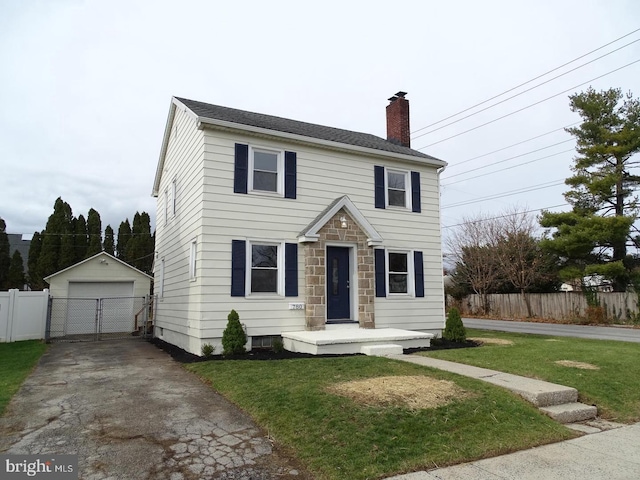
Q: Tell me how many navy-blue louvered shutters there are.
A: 8